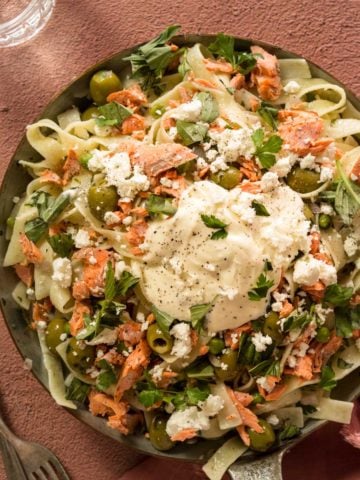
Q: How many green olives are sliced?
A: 1